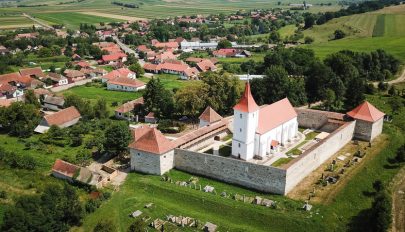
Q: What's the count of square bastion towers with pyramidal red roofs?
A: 3